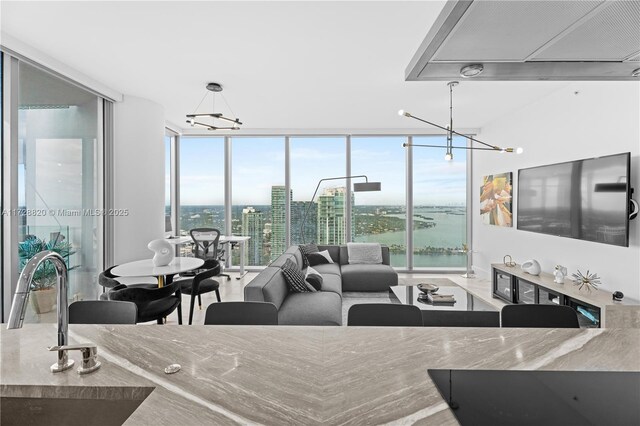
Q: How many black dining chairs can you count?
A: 3